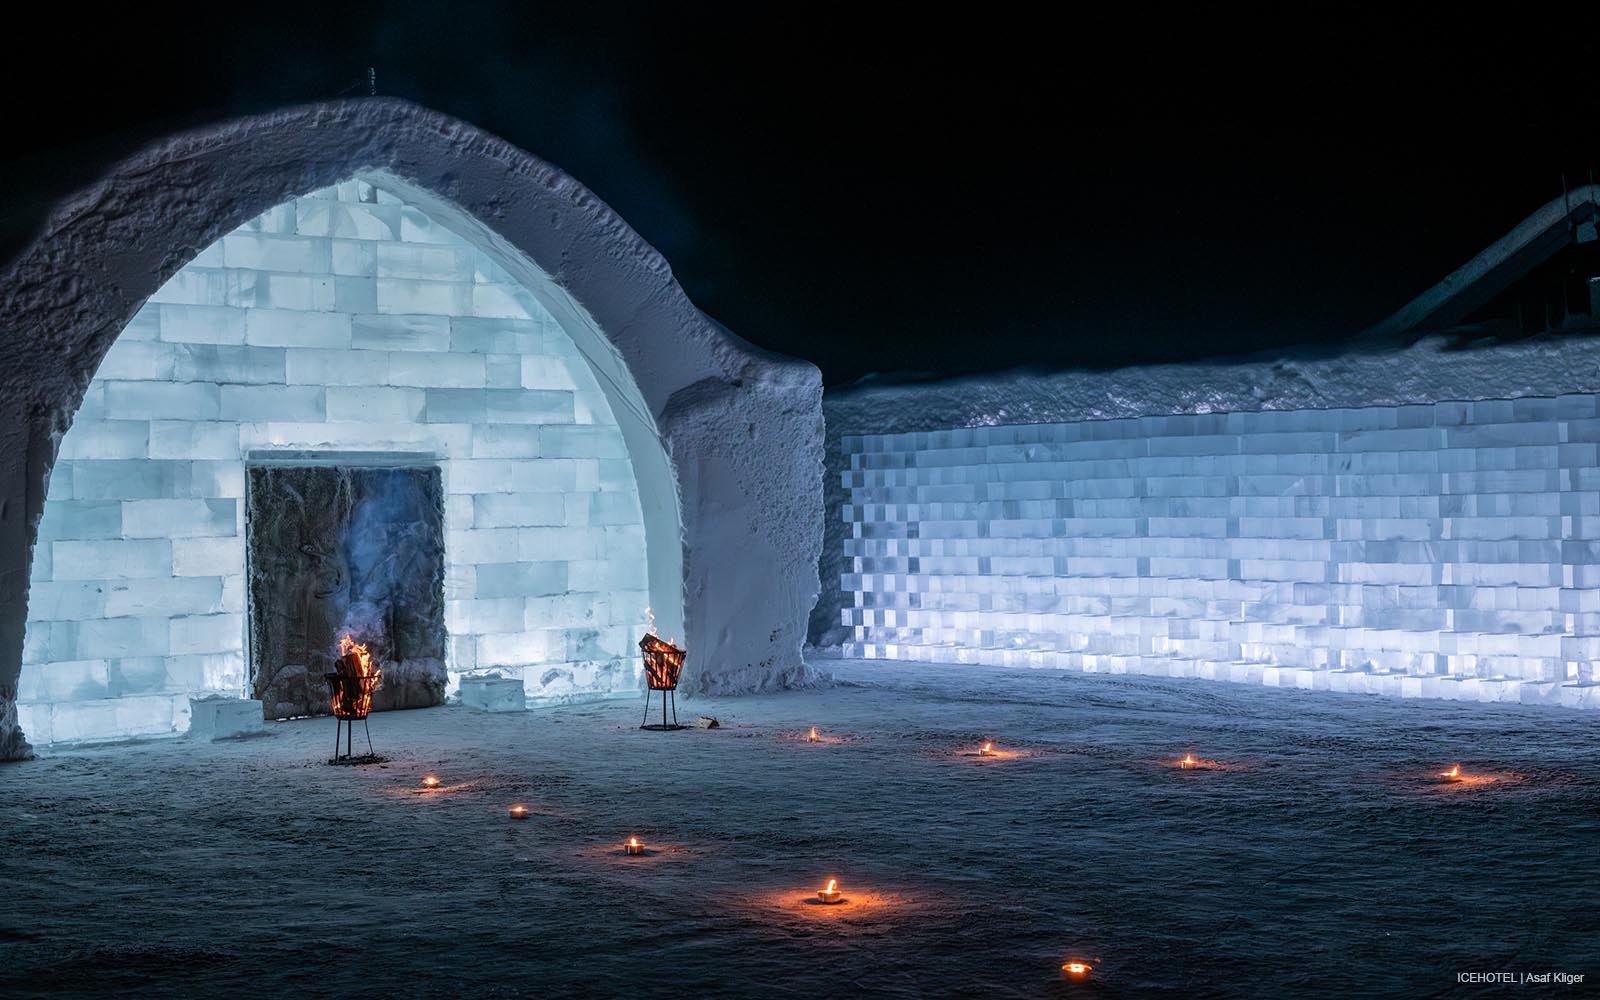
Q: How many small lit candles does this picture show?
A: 9